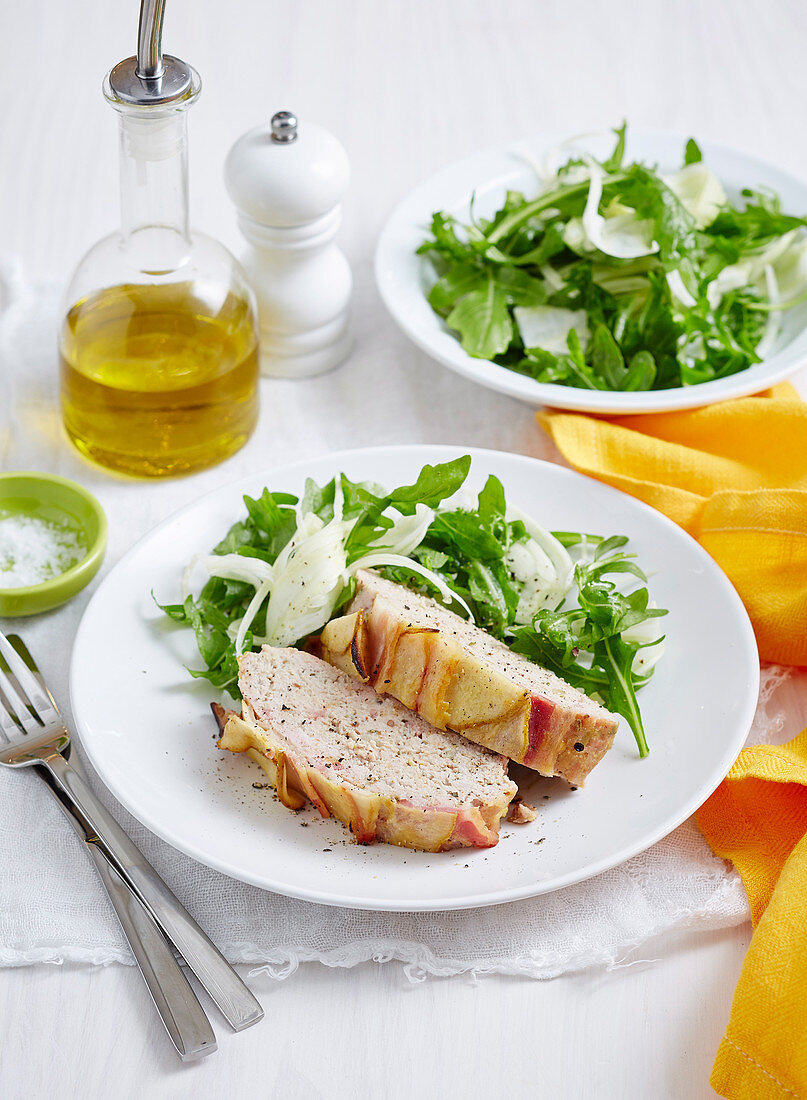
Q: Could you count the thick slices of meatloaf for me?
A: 2